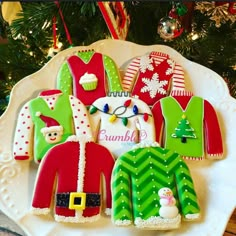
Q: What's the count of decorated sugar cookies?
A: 7